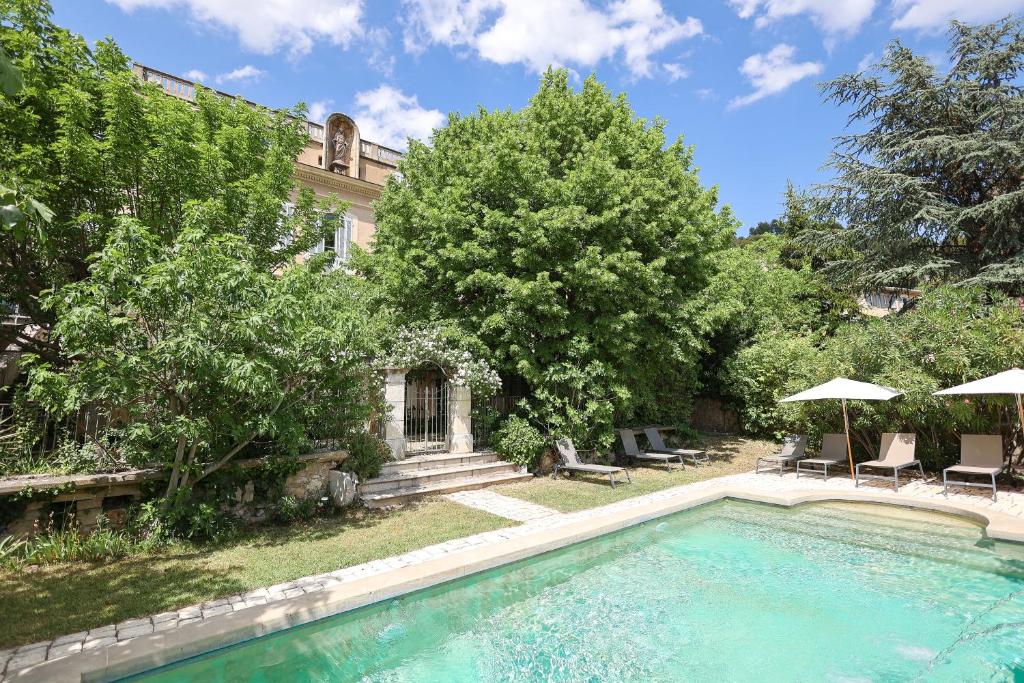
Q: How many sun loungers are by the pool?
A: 7